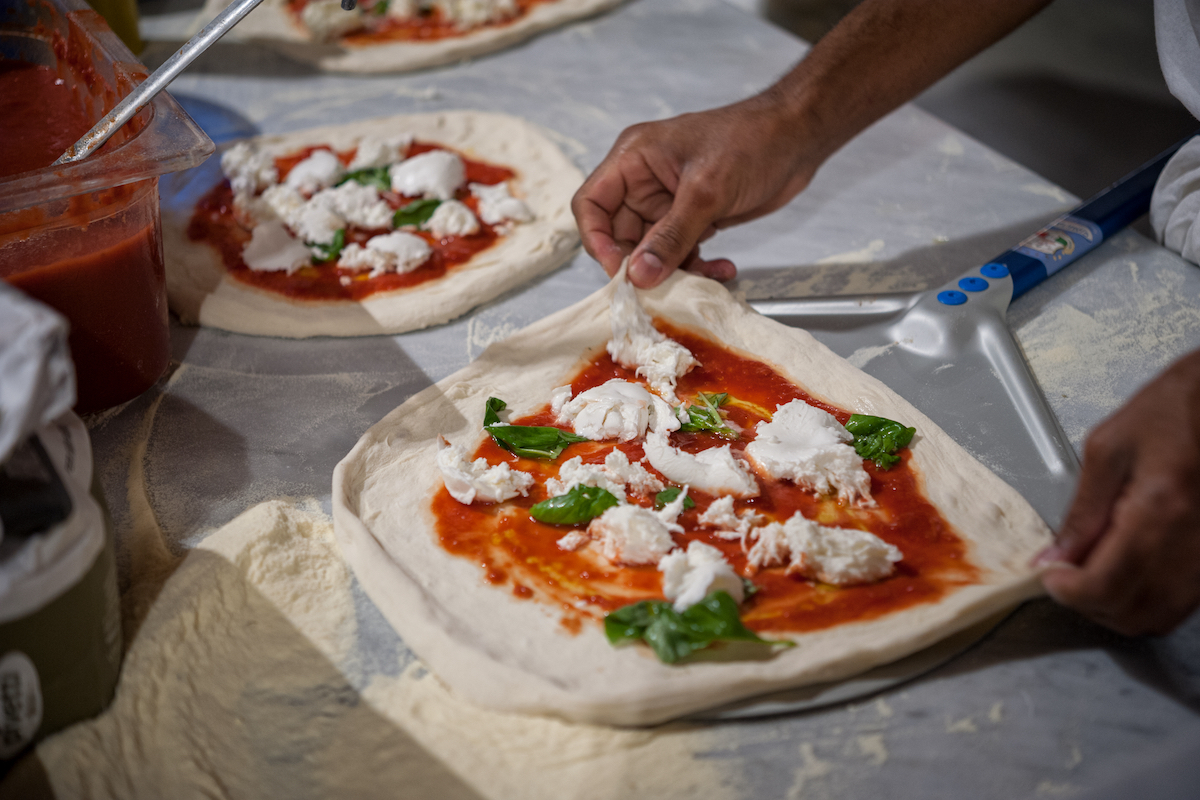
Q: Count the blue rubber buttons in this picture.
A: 3